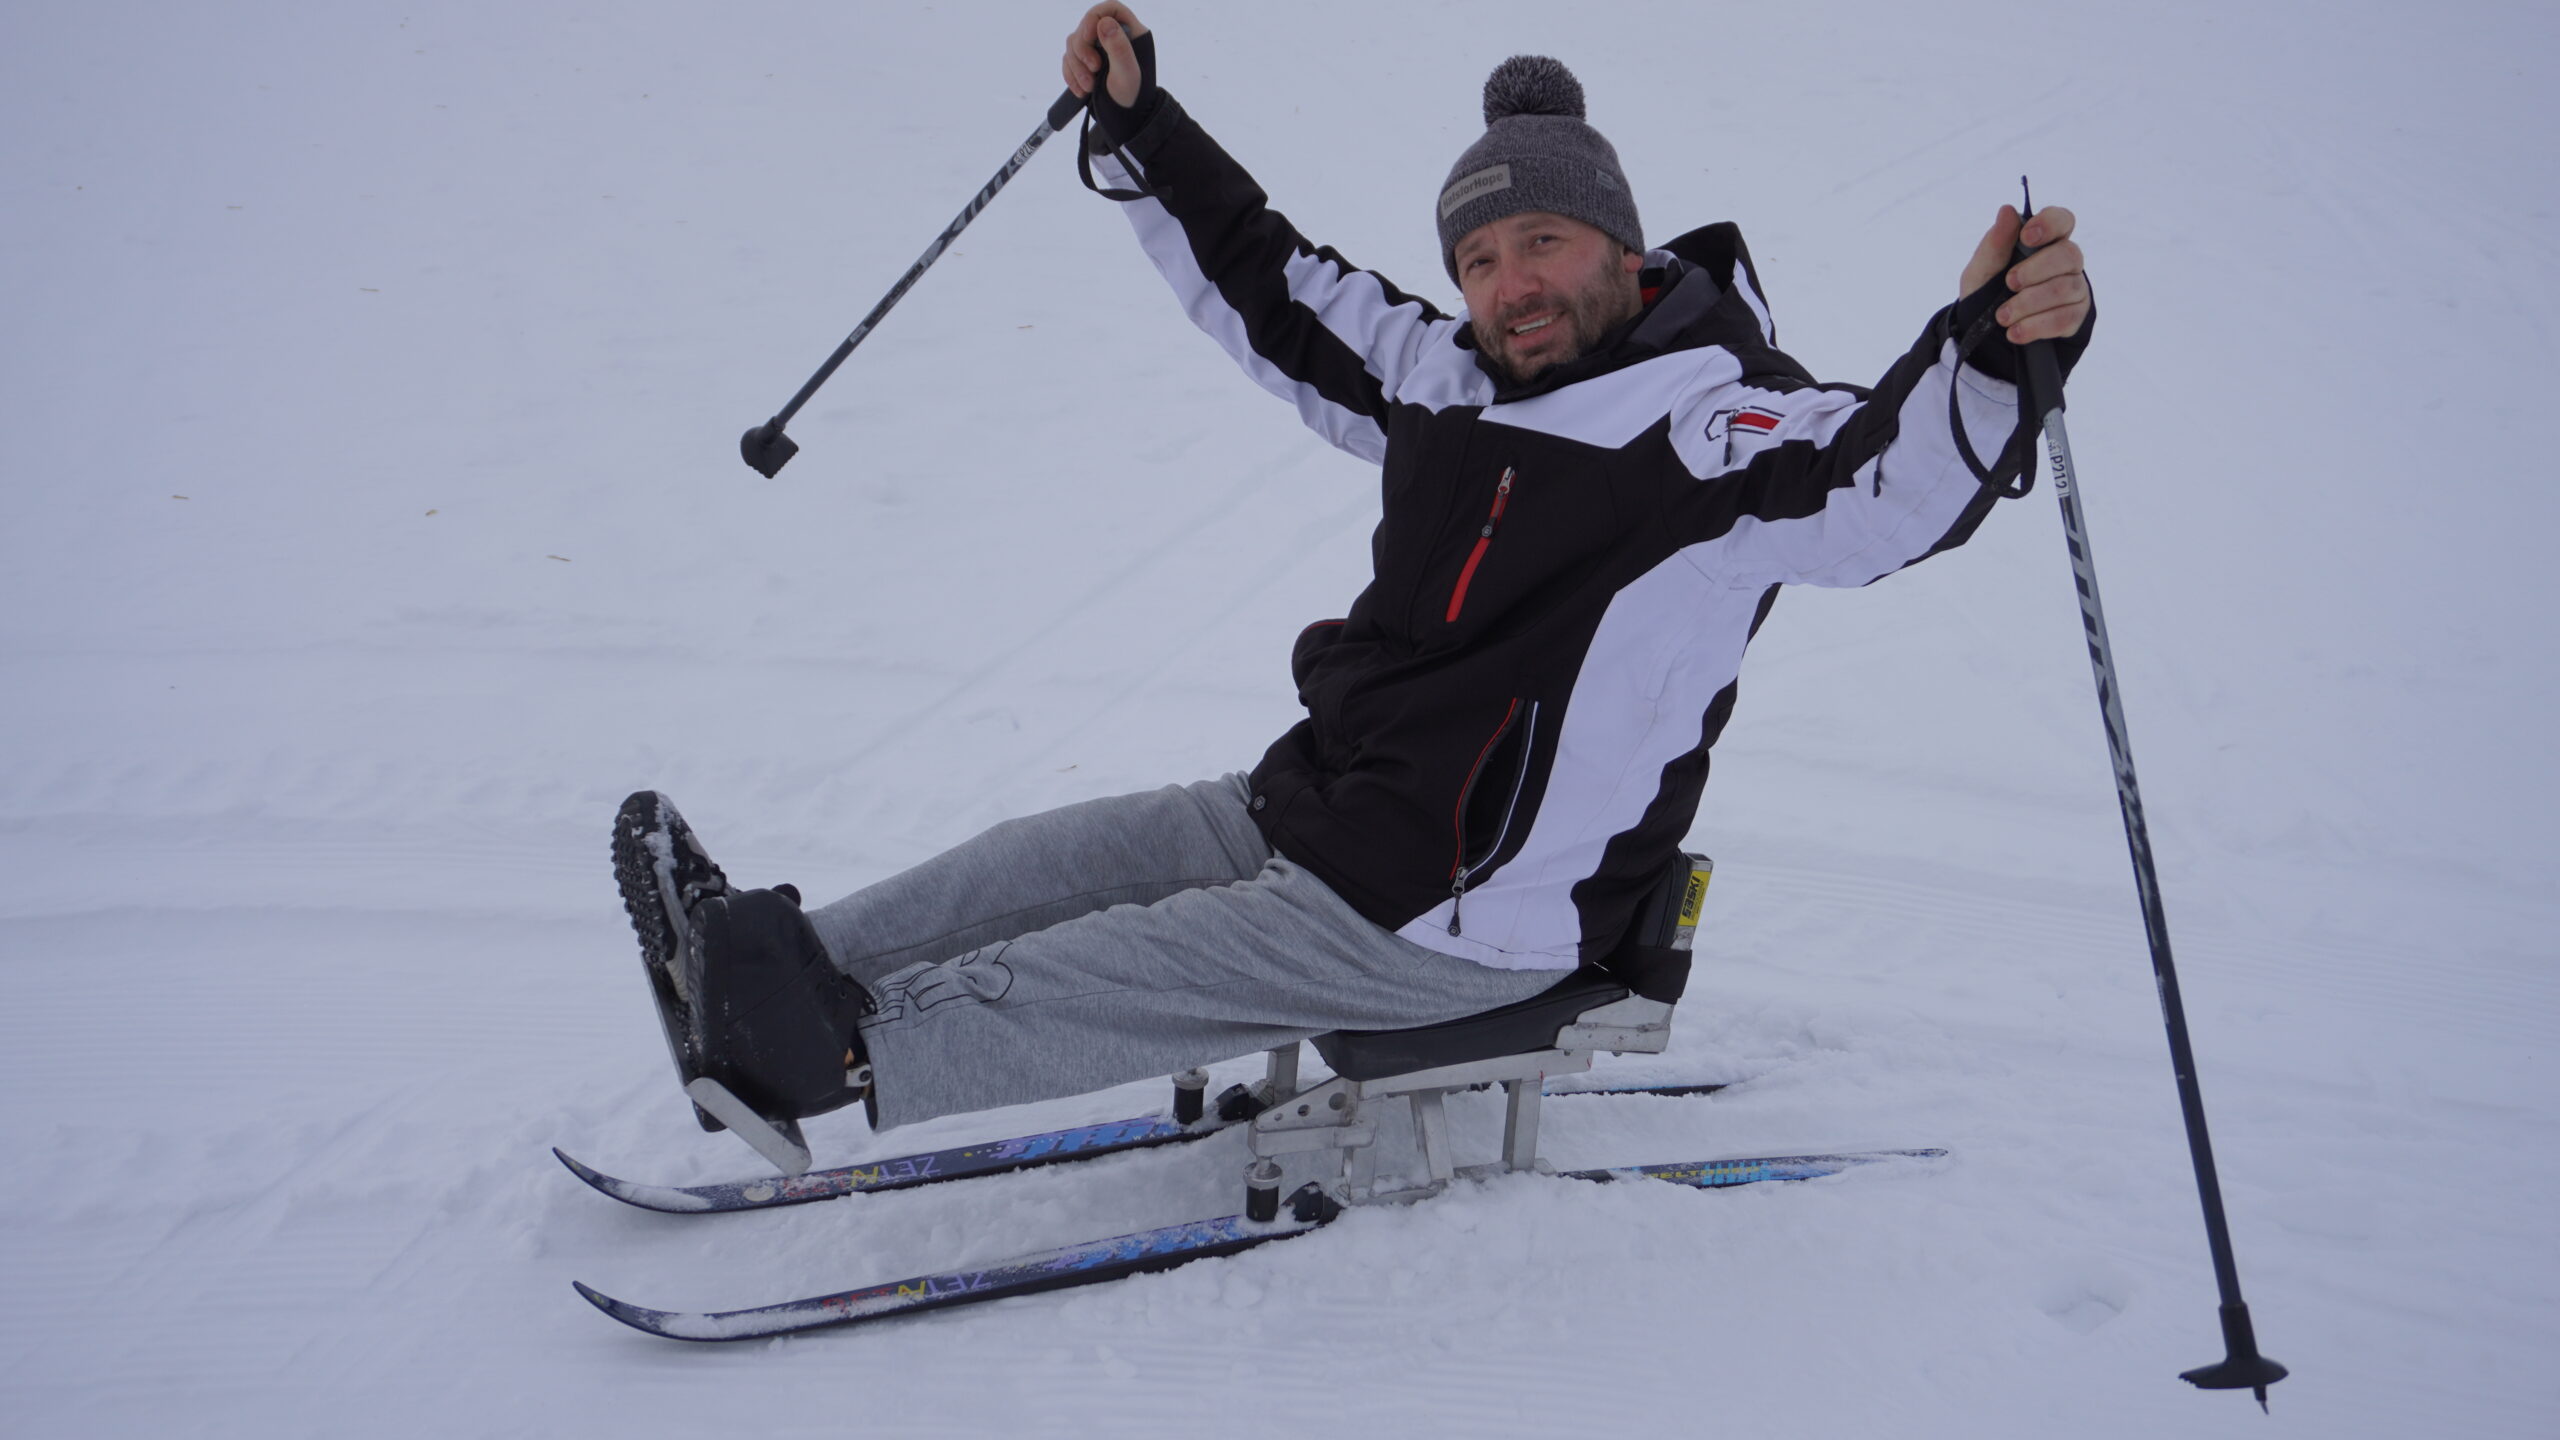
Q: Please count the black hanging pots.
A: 0